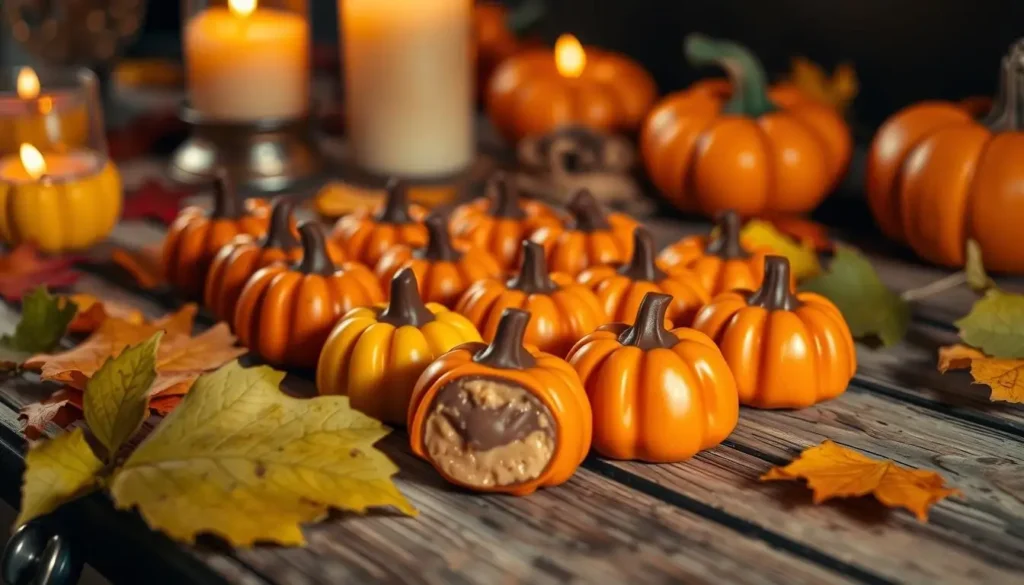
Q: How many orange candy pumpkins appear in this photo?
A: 13